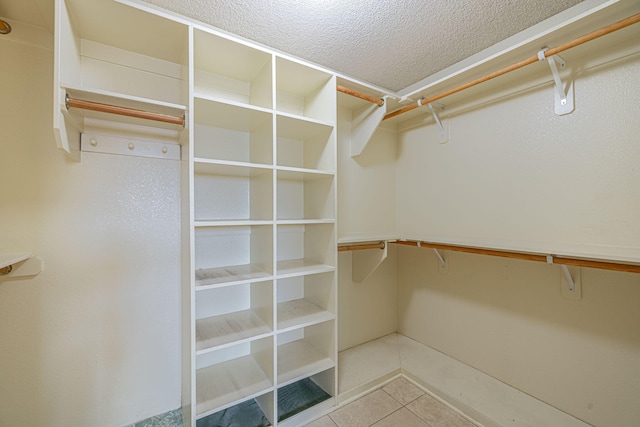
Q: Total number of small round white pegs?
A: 3